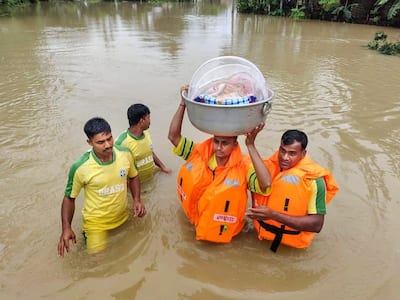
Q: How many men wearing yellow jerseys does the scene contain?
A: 2